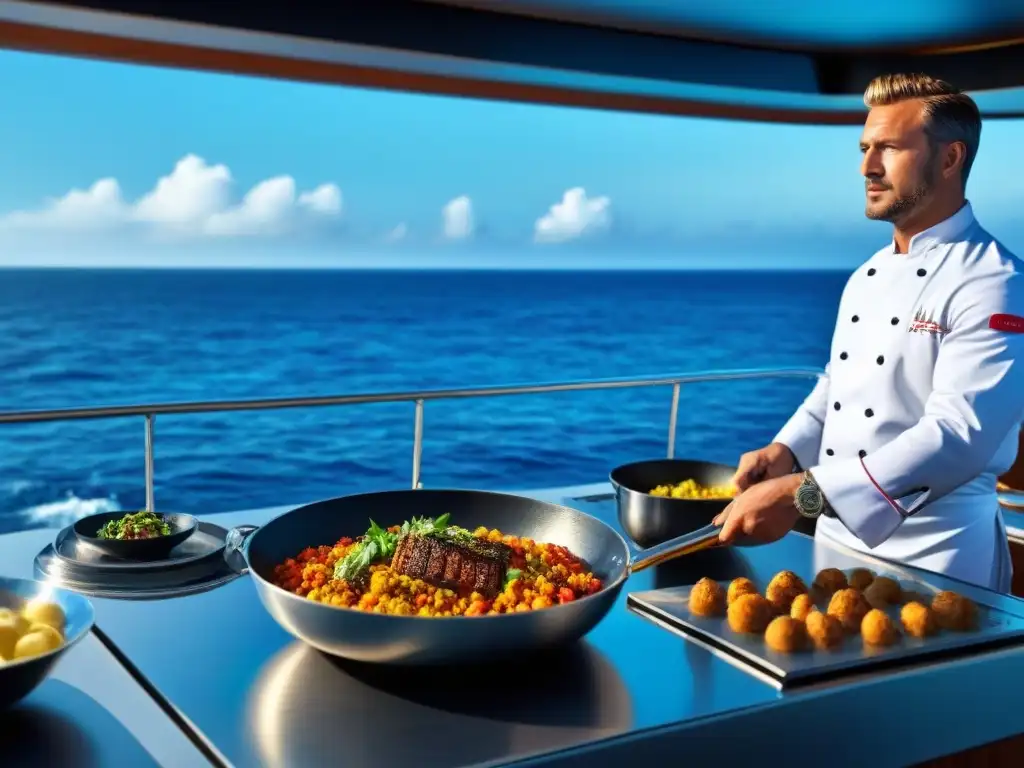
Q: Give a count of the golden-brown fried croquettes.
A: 14